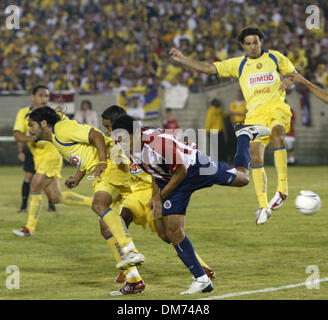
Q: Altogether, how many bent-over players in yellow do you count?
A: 2